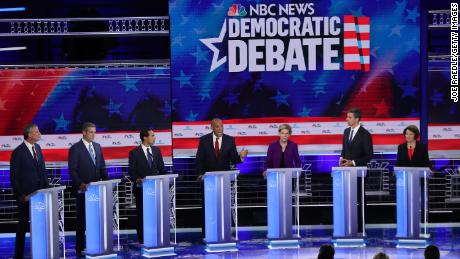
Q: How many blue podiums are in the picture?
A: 7